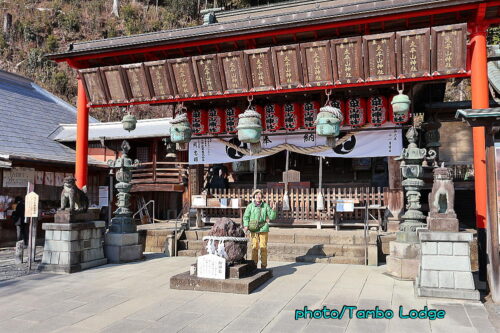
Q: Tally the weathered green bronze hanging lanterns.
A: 5